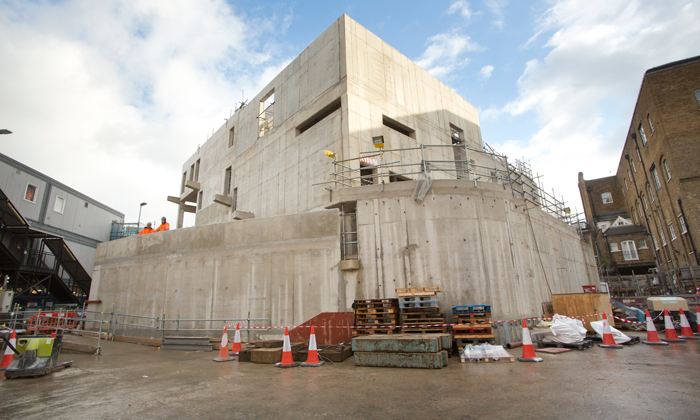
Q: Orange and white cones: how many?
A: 11